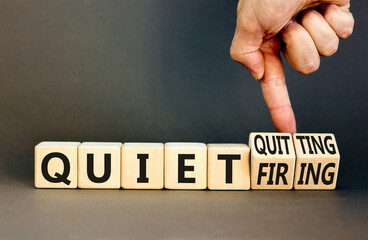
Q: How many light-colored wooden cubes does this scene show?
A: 7